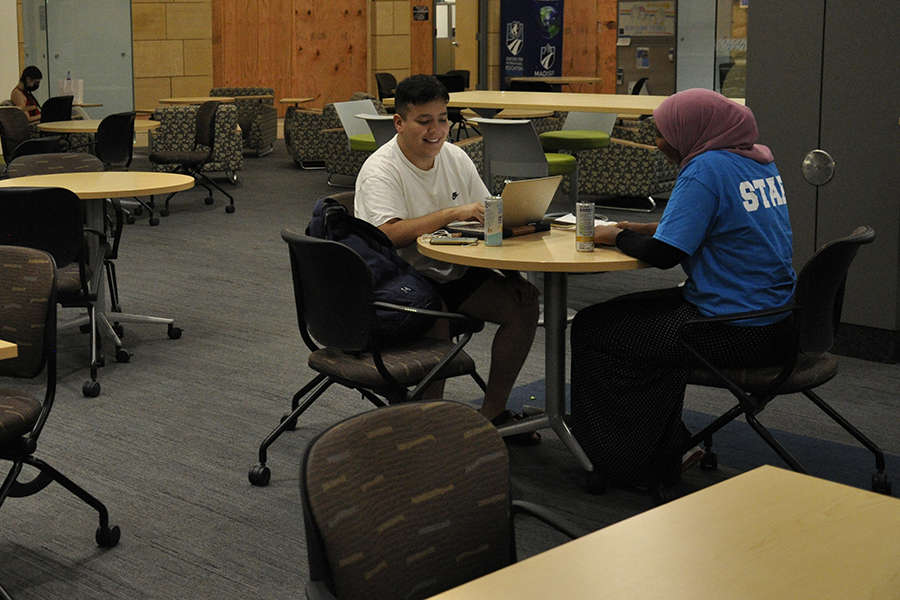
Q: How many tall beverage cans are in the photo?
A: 2